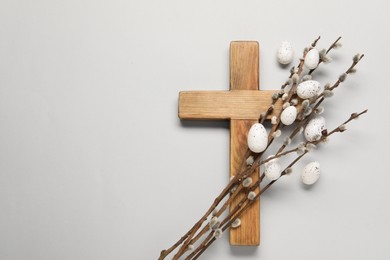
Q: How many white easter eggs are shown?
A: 8